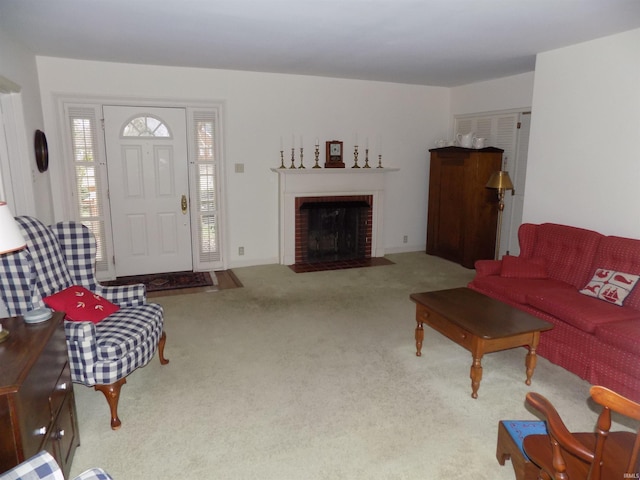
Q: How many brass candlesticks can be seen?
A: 7